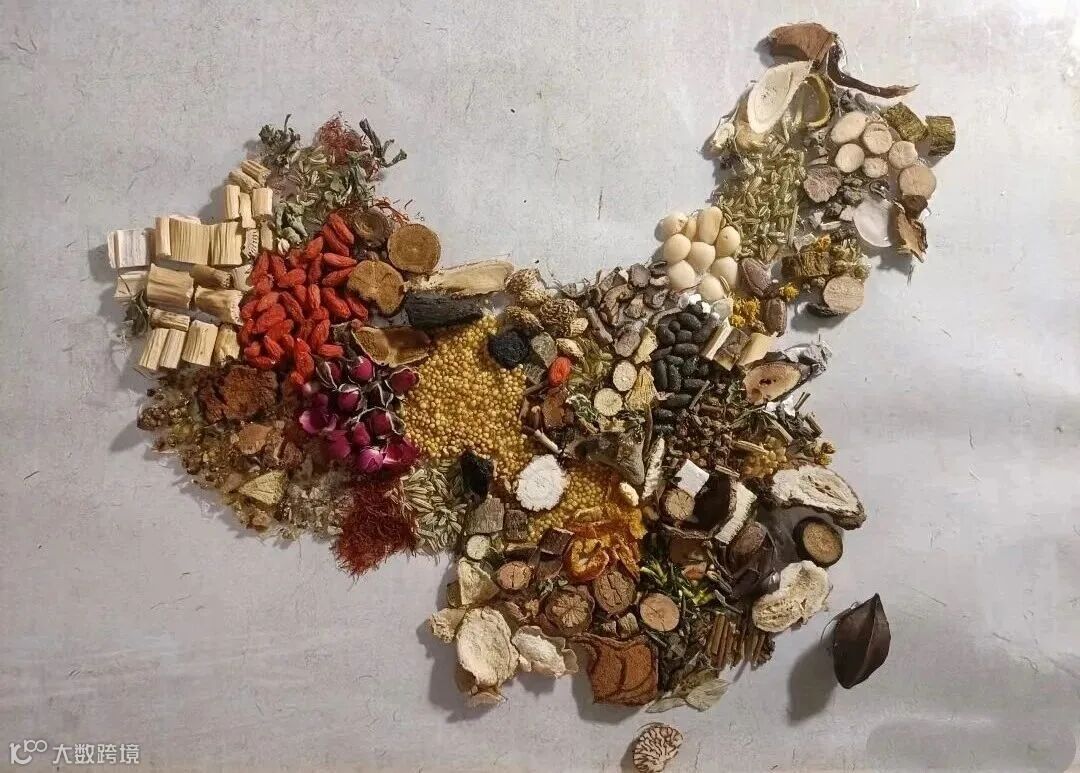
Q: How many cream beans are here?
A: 9